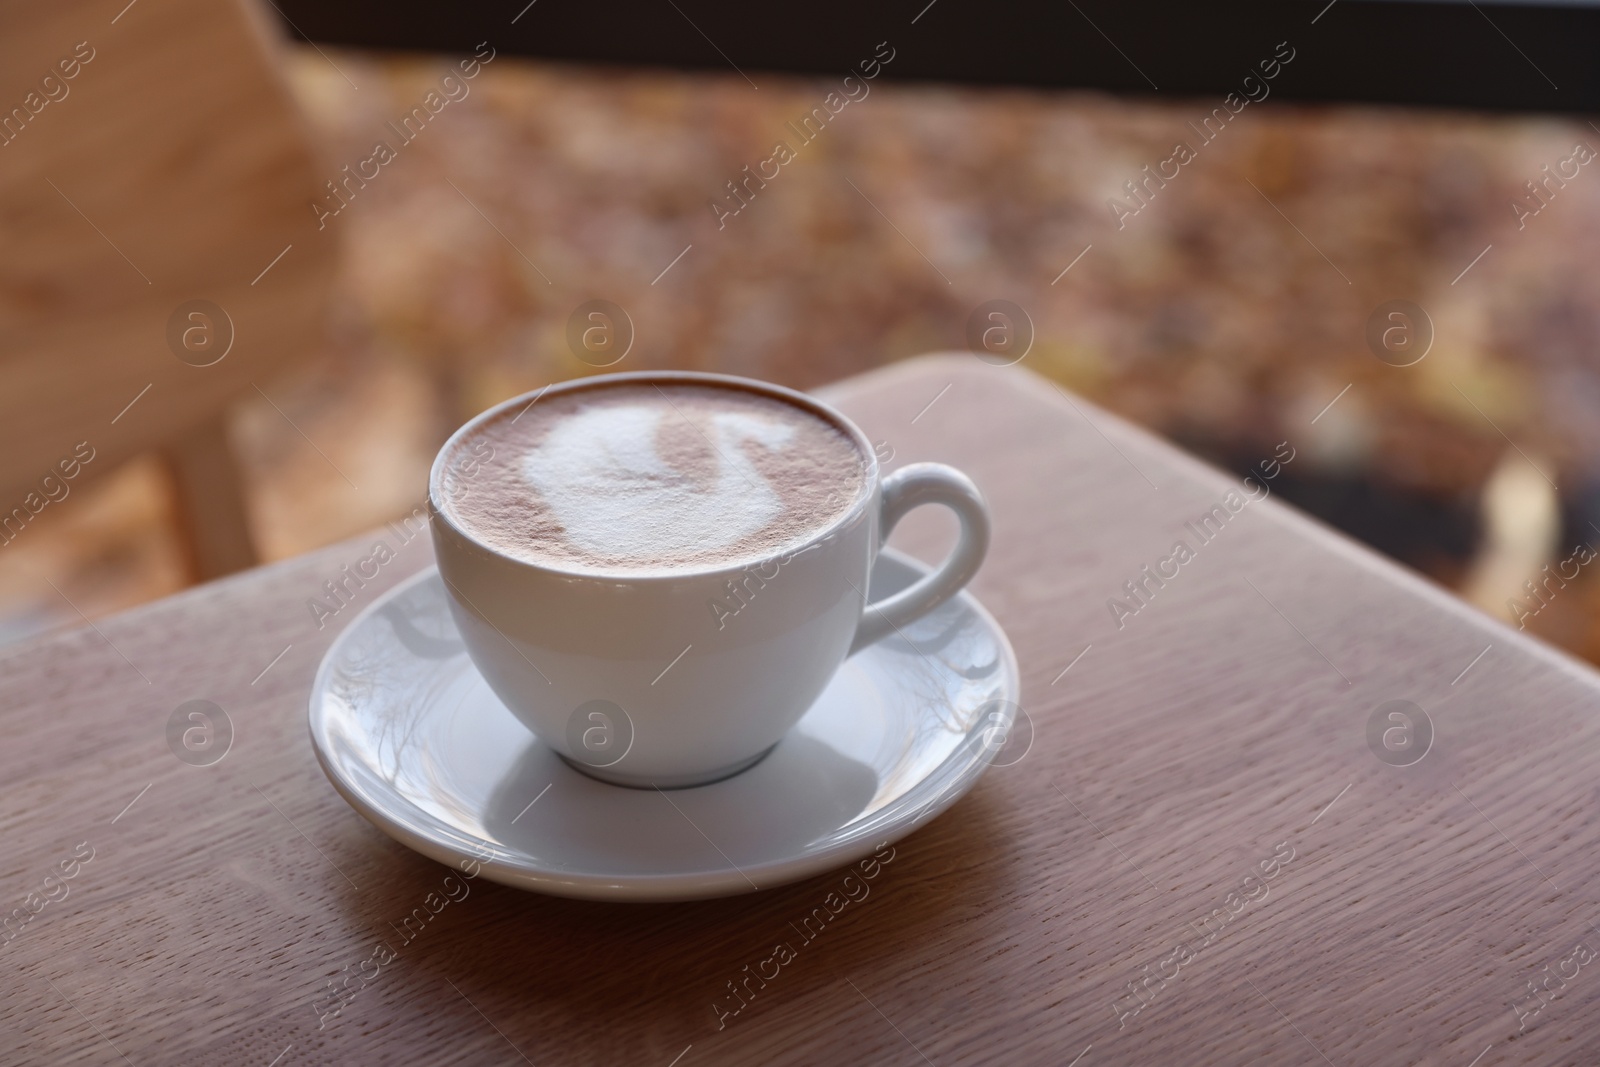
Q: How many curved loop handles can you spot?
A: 1